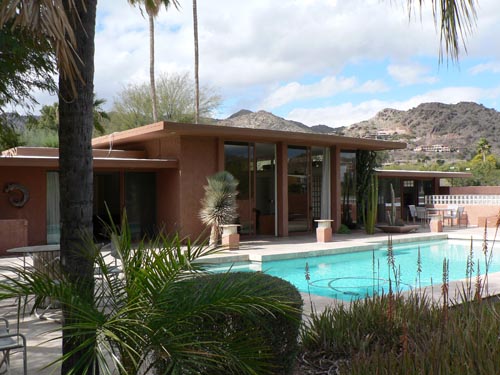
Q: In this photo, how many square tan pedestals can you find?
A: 3